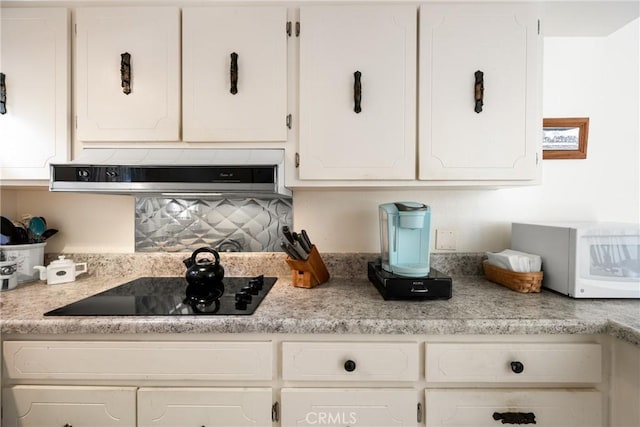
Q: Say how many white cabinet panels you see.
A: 12